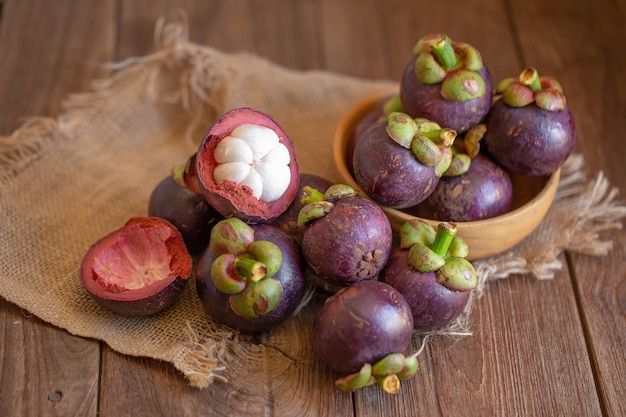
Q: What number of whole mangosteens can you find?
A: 11